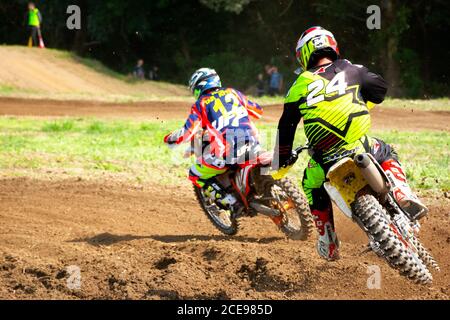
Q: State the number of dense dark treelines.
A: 1